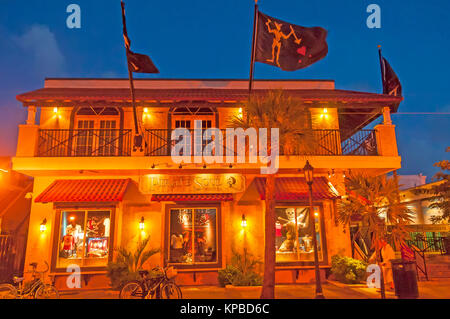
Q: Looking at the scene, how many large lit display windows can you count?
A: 3